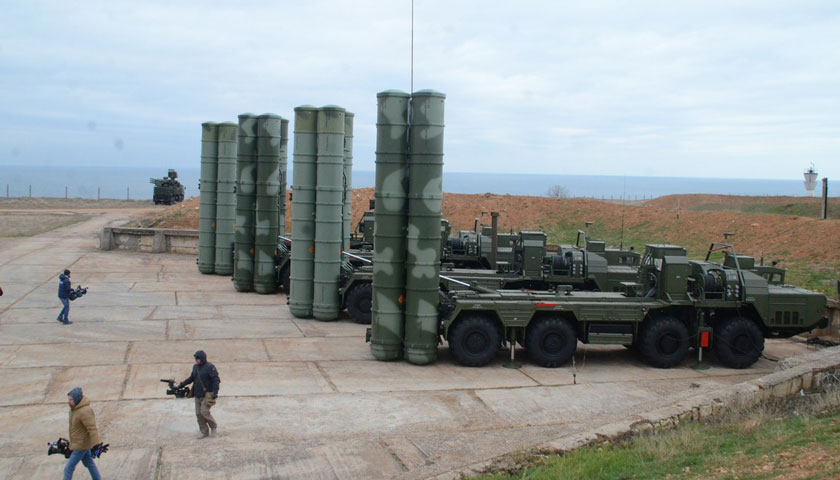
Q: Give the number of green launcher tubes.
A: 10